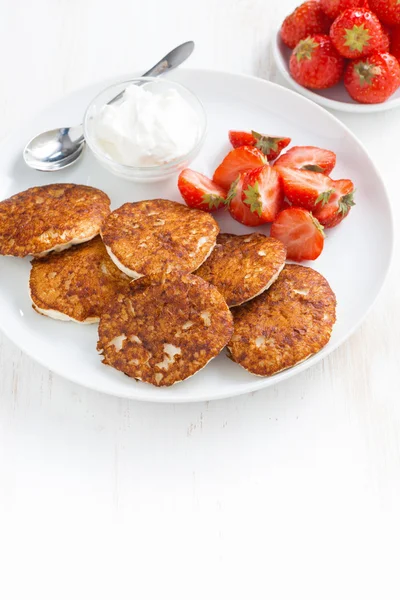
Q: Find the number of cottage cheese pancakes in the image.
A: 6